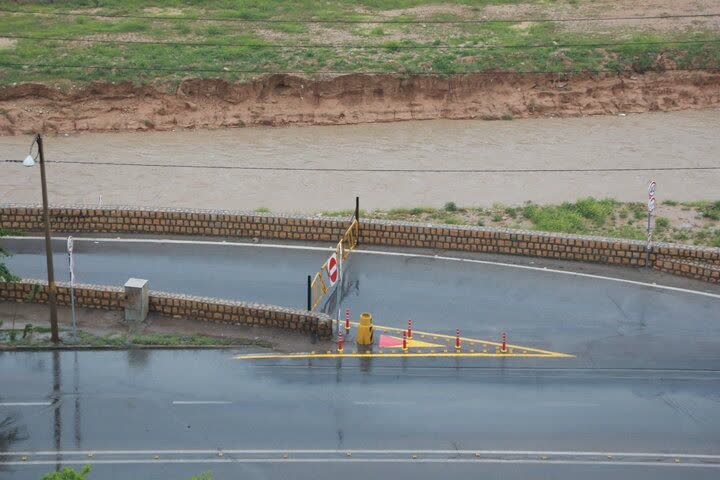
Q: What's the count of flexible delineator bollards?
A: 6